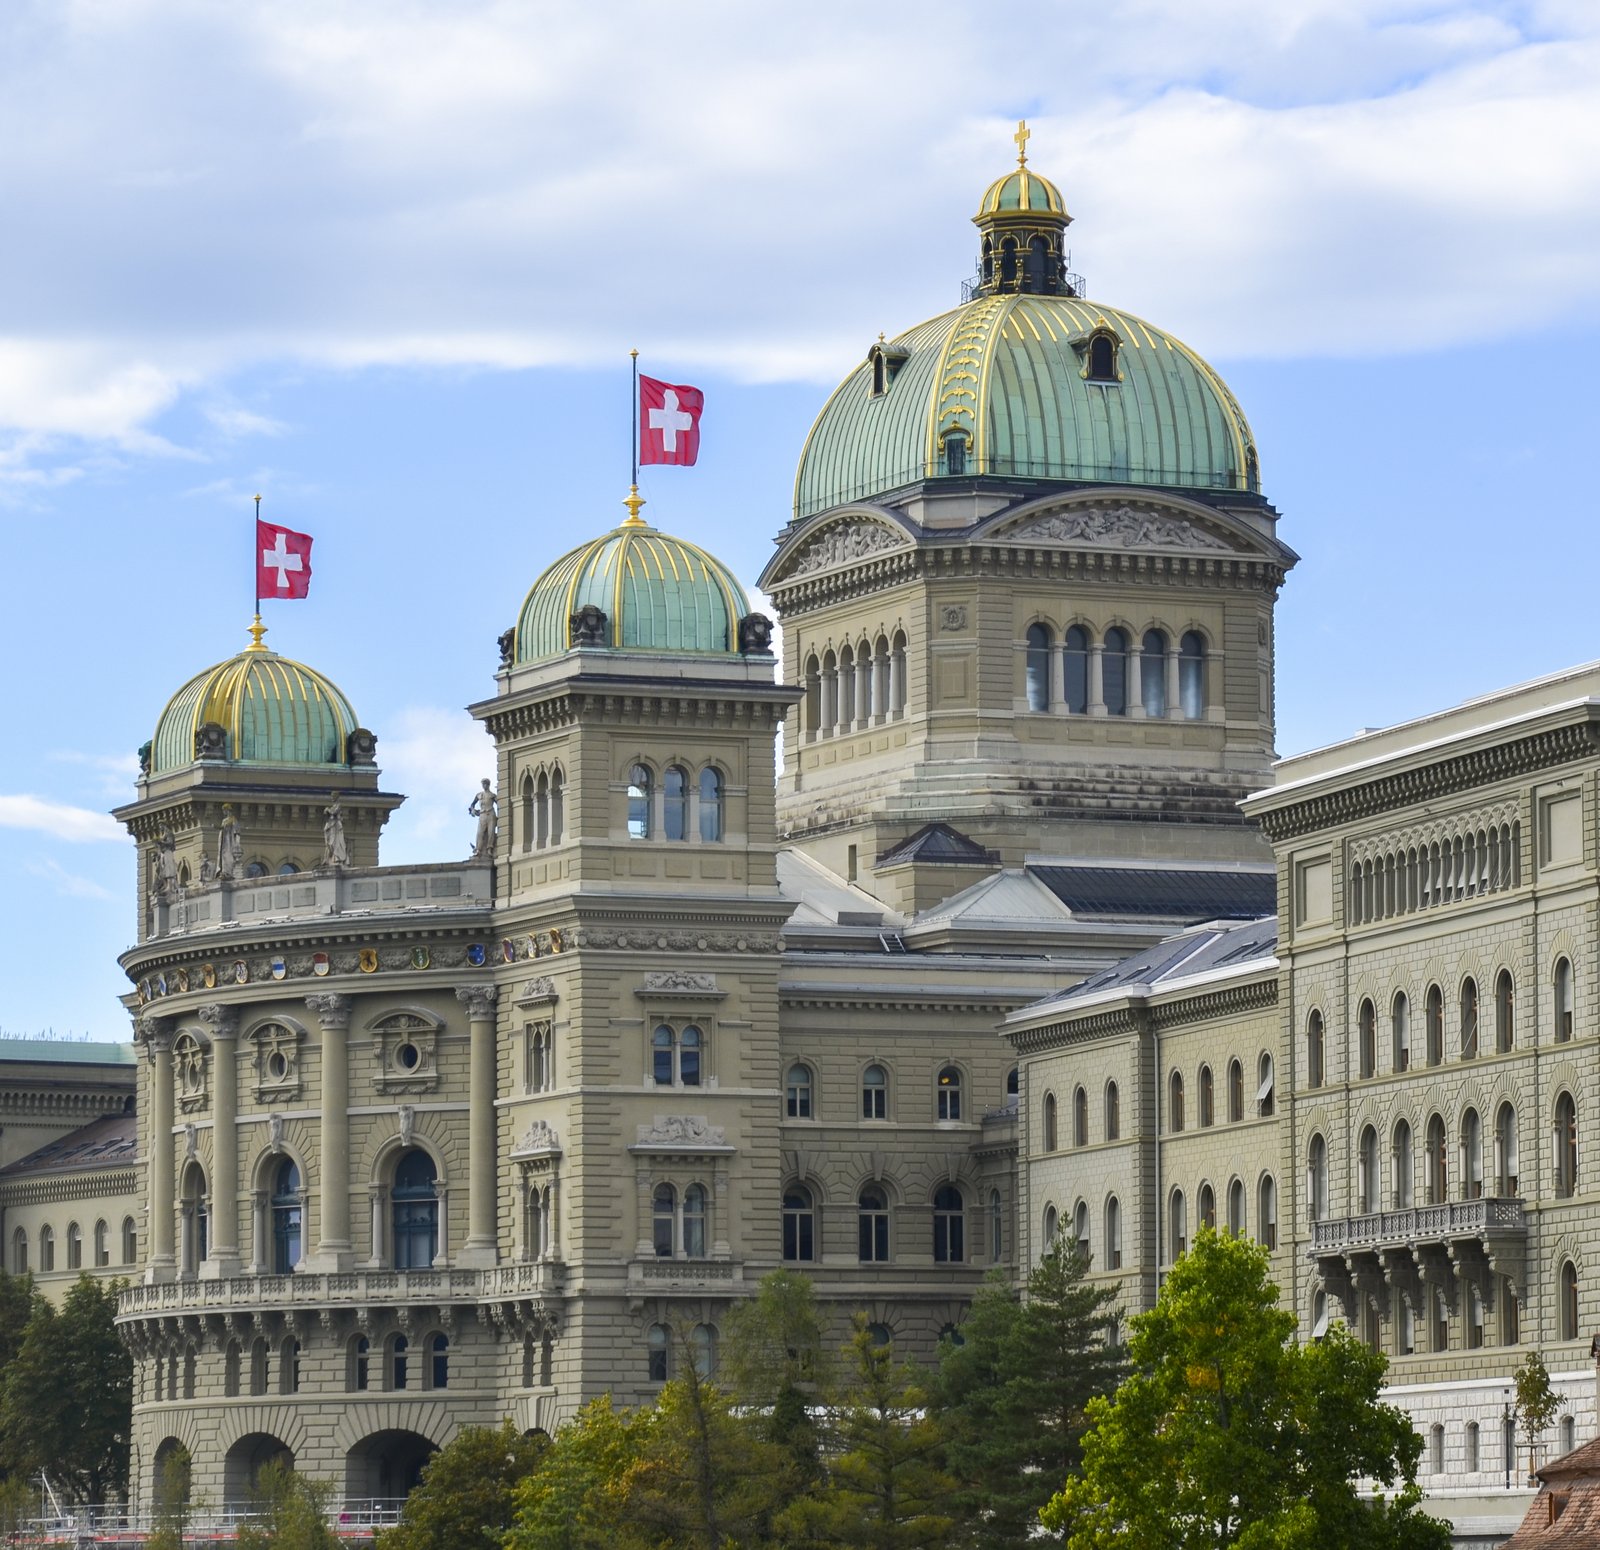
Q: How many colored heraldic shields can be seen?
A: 14